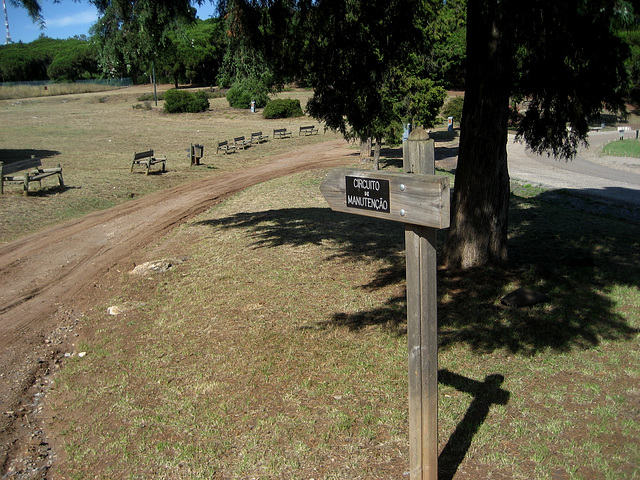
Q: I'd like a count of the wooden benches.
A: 7